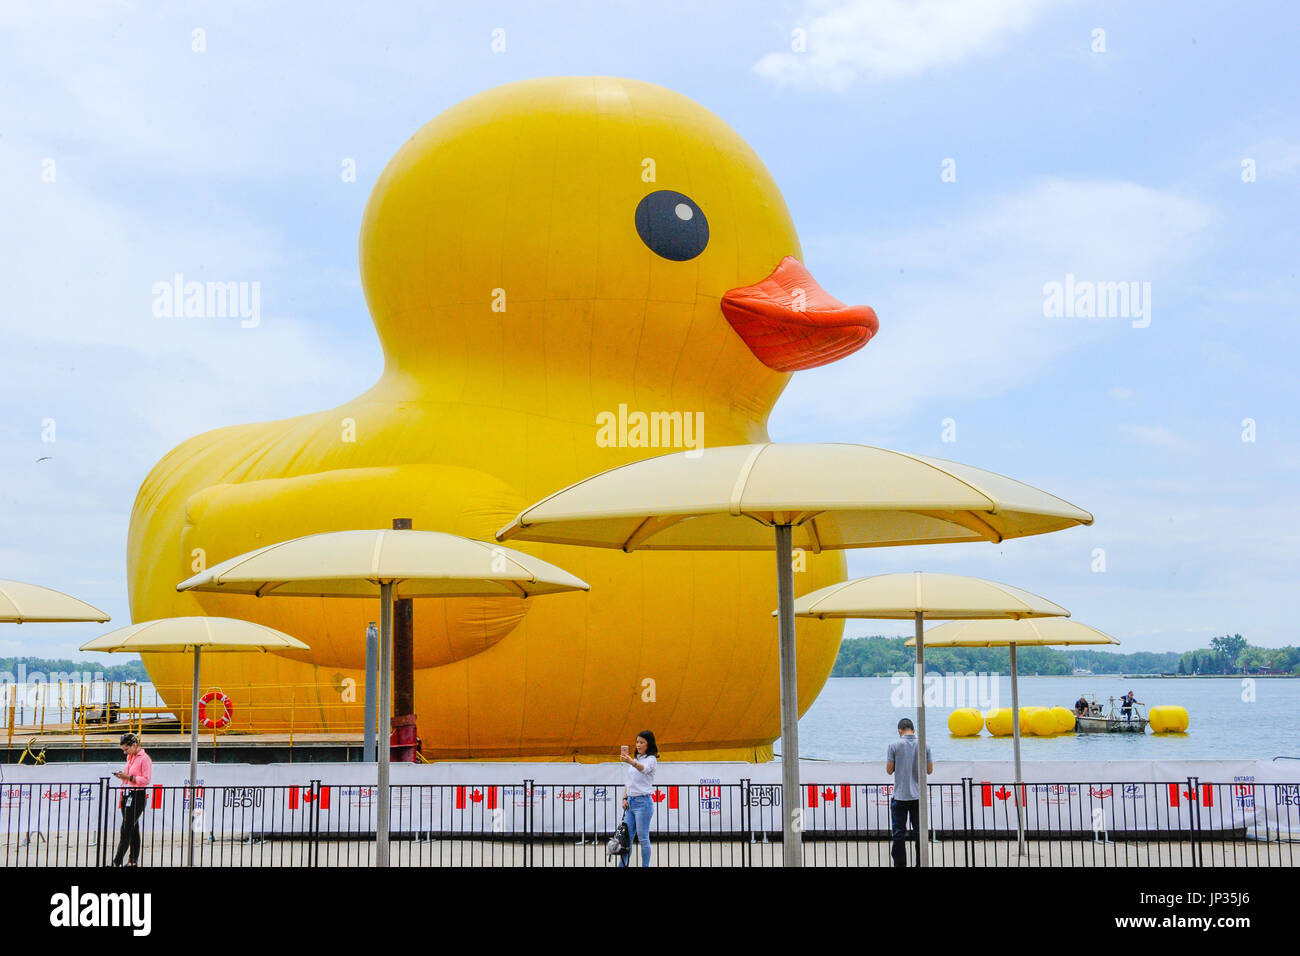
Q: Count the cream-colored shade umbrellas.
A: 6